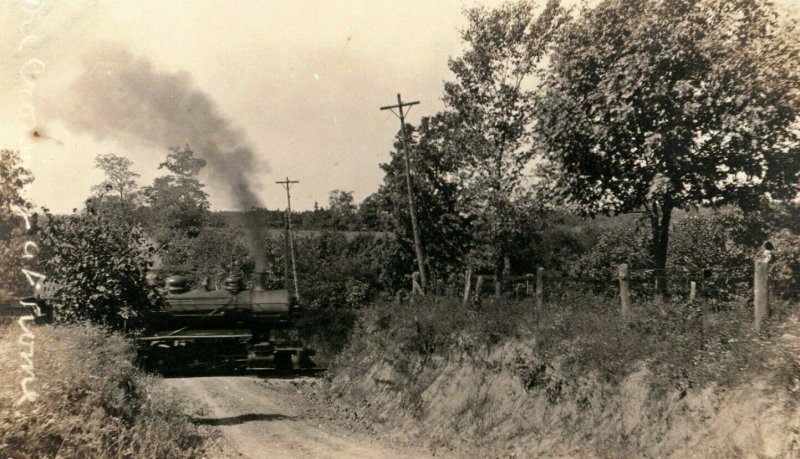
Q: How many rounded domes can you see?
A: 2